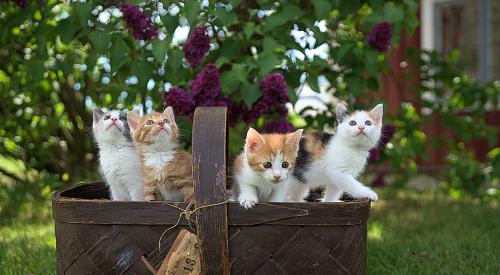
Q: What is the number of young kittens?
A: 4